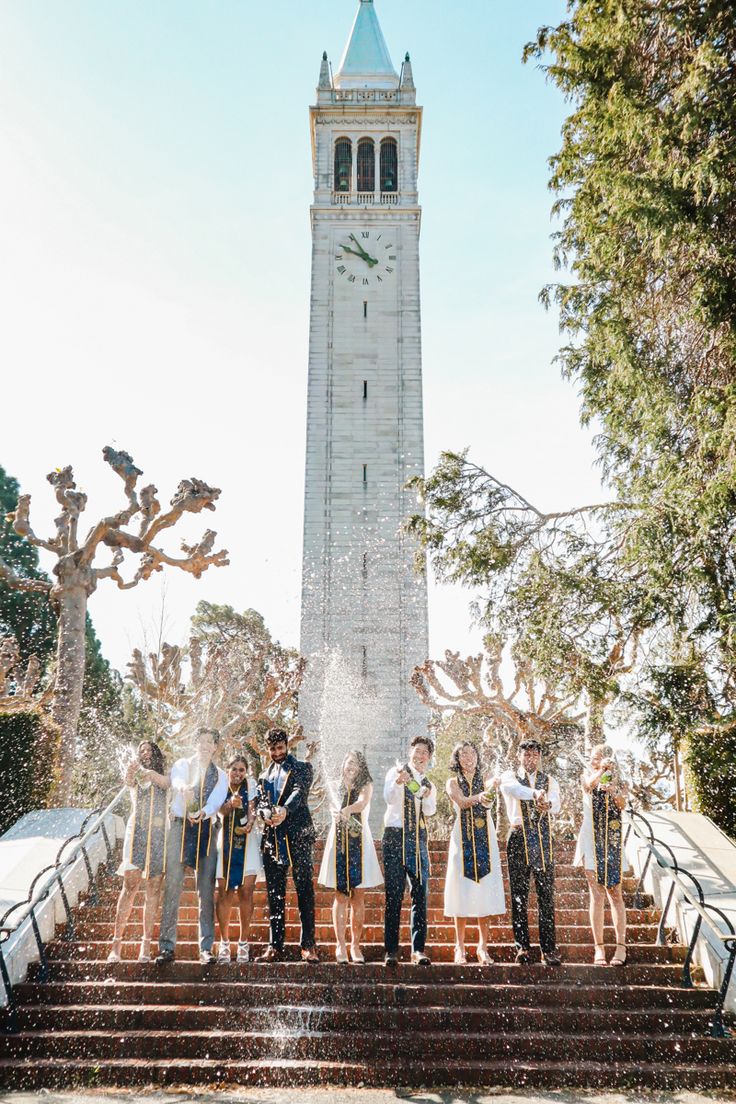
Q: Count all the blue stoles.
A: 9